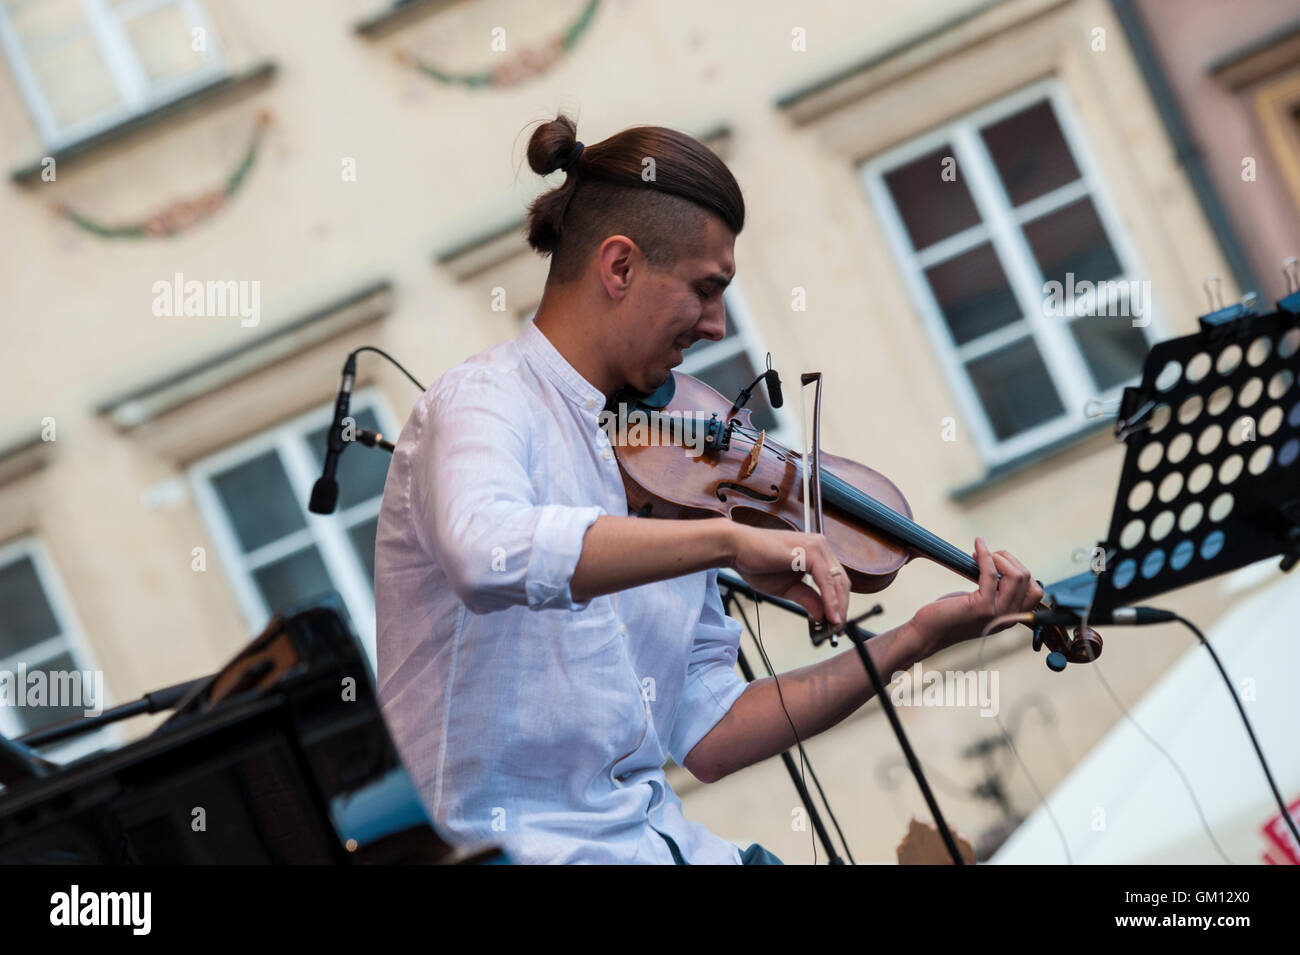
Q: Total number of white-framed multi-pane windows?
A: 5